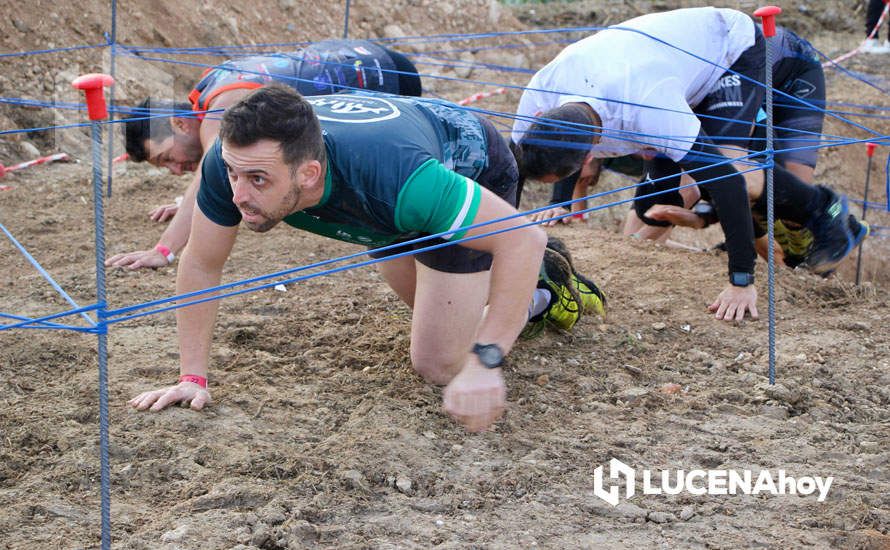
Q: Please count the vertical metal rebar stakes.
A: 5